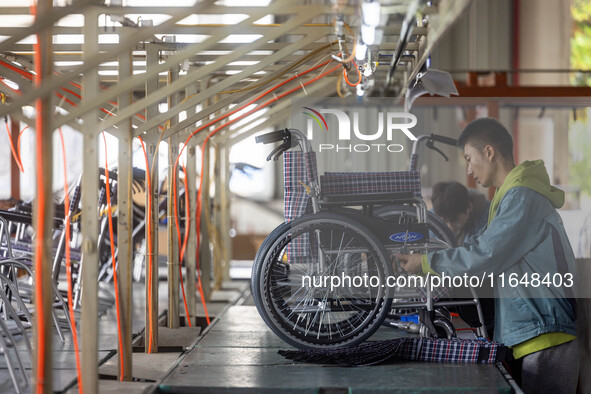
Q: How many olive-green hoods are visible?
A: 1